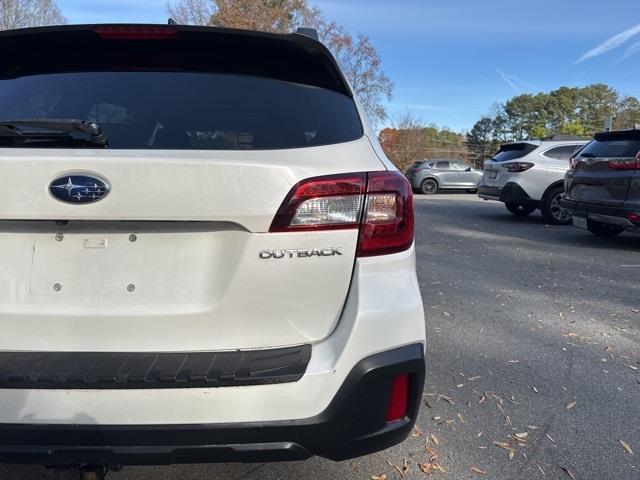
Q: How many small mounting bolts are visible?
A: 4